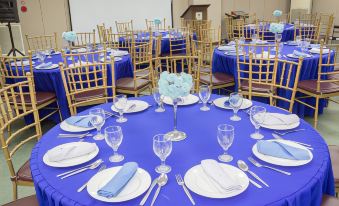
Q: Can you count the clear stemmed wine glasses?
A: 9